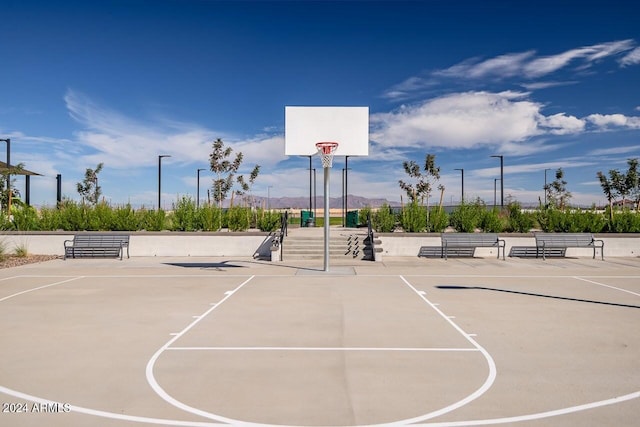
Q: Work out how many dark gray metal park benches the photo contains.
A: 3